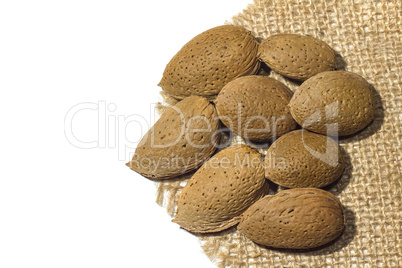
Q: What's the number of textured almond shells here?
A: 8